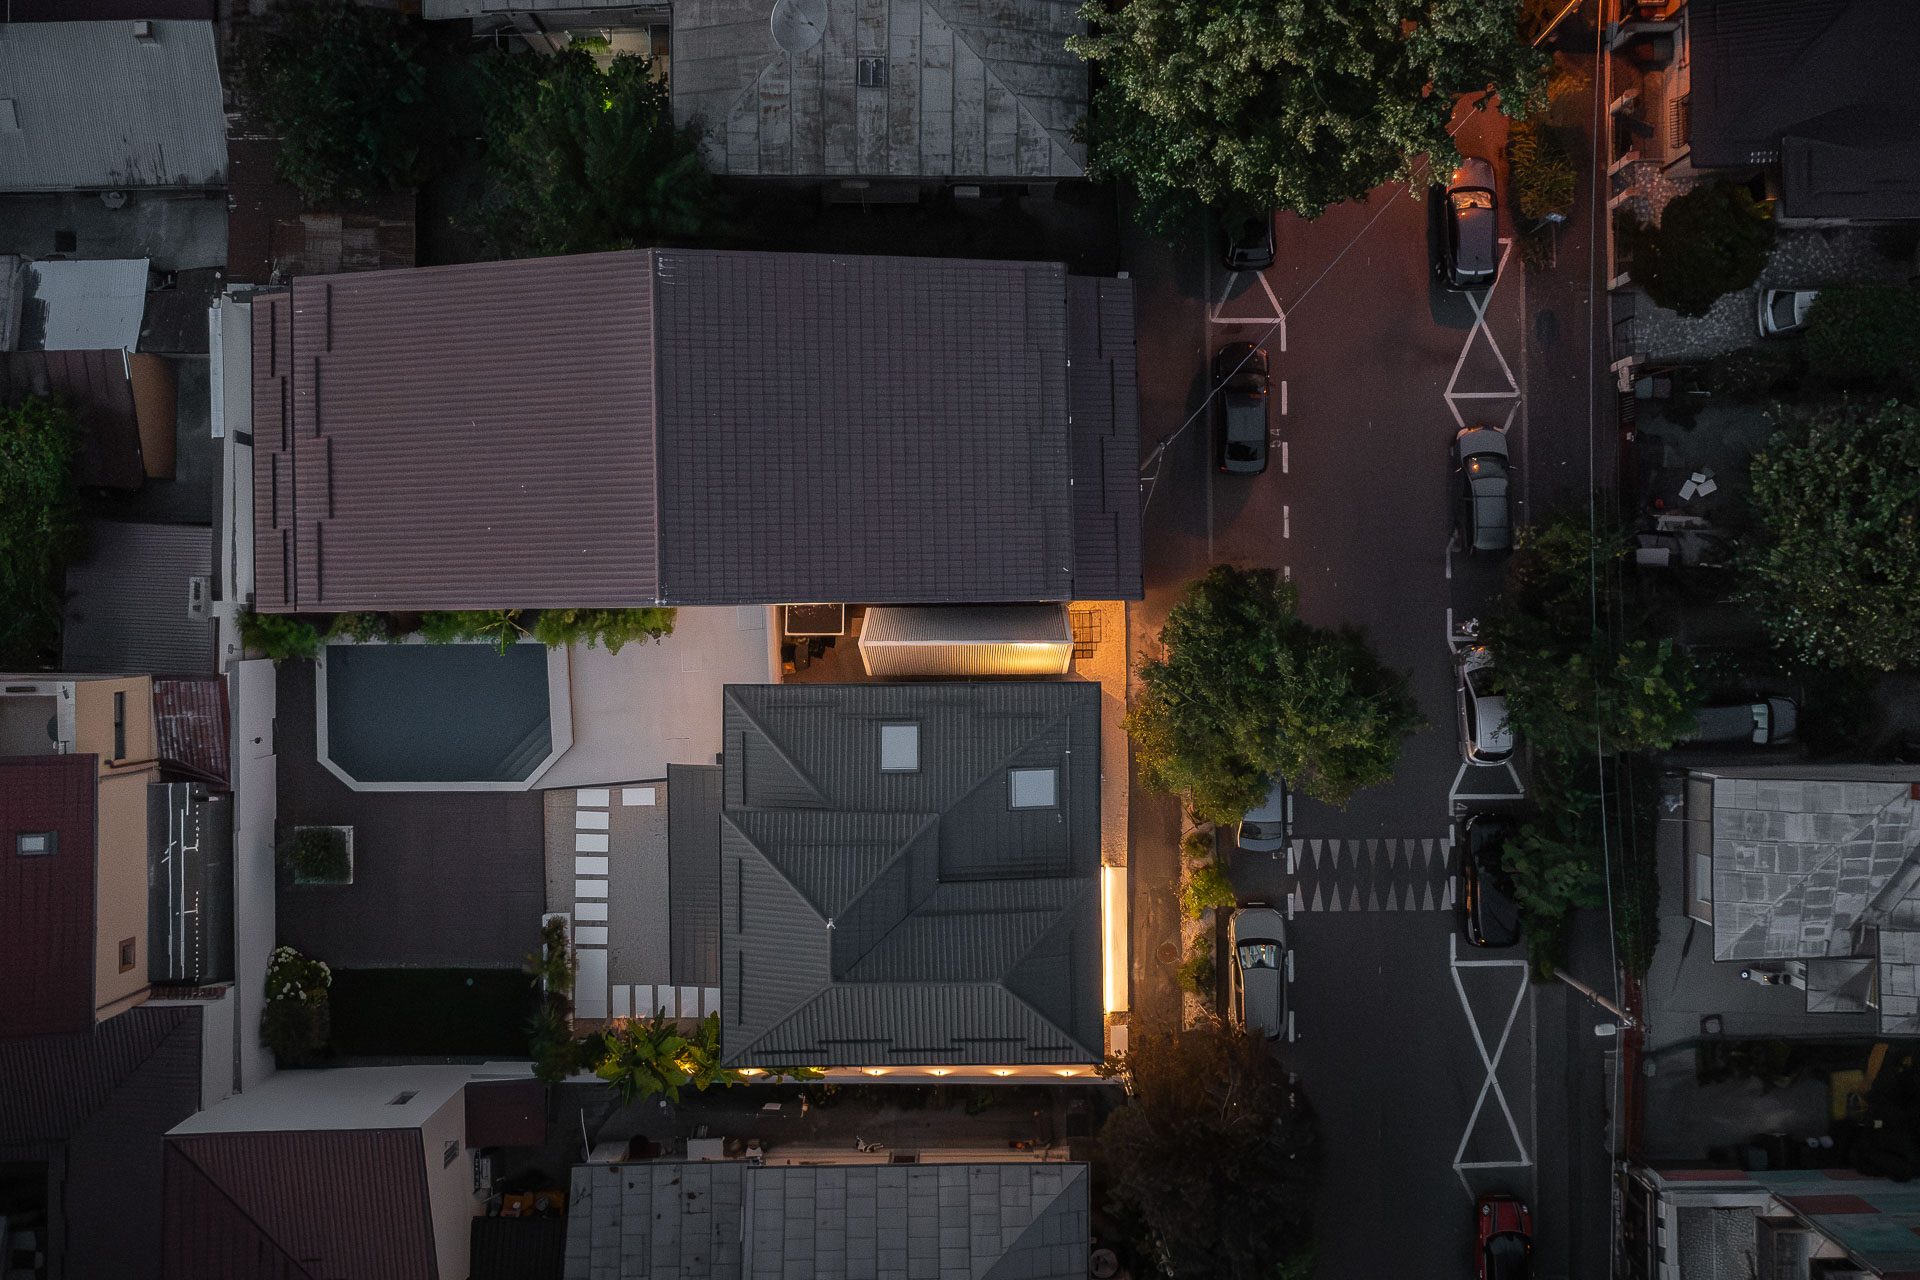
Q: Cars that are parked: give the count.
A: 11